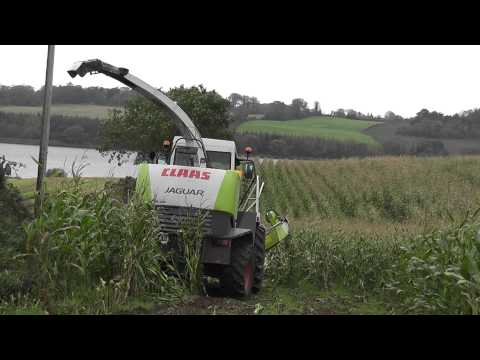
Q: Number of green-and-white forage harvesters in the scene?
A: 1